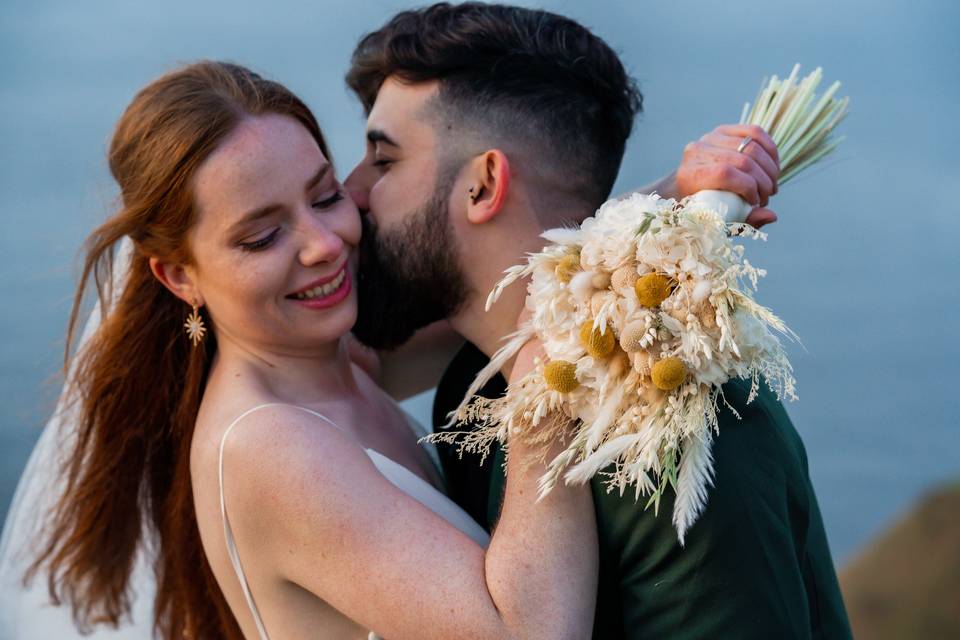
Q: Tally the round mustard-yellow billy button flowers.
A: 5